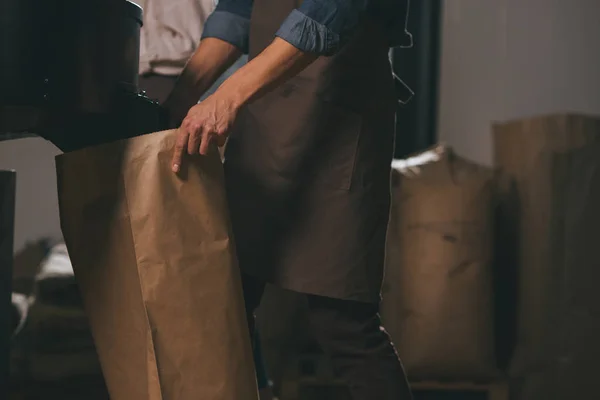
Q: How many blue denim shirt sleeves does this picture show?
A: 2